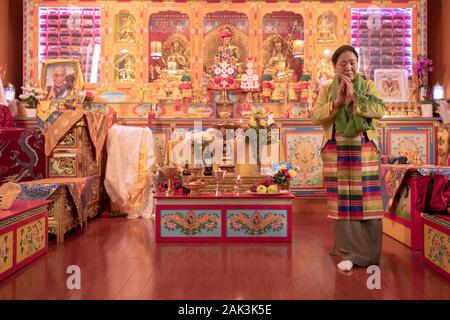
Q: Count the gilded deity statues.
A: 7